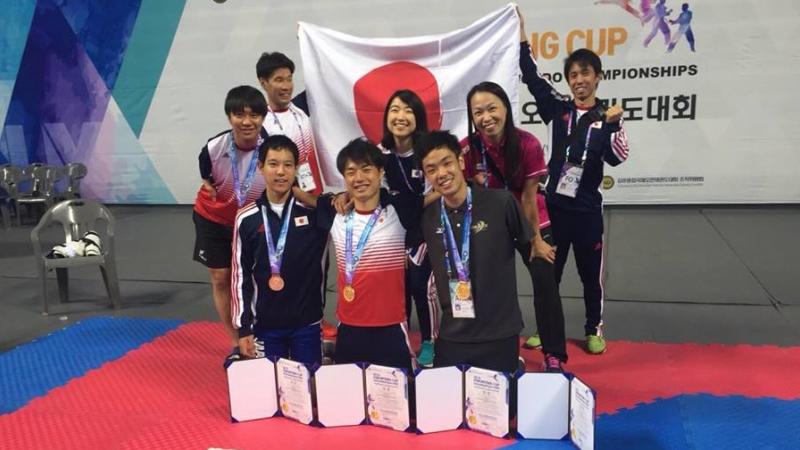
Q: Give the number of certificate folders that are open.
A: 4